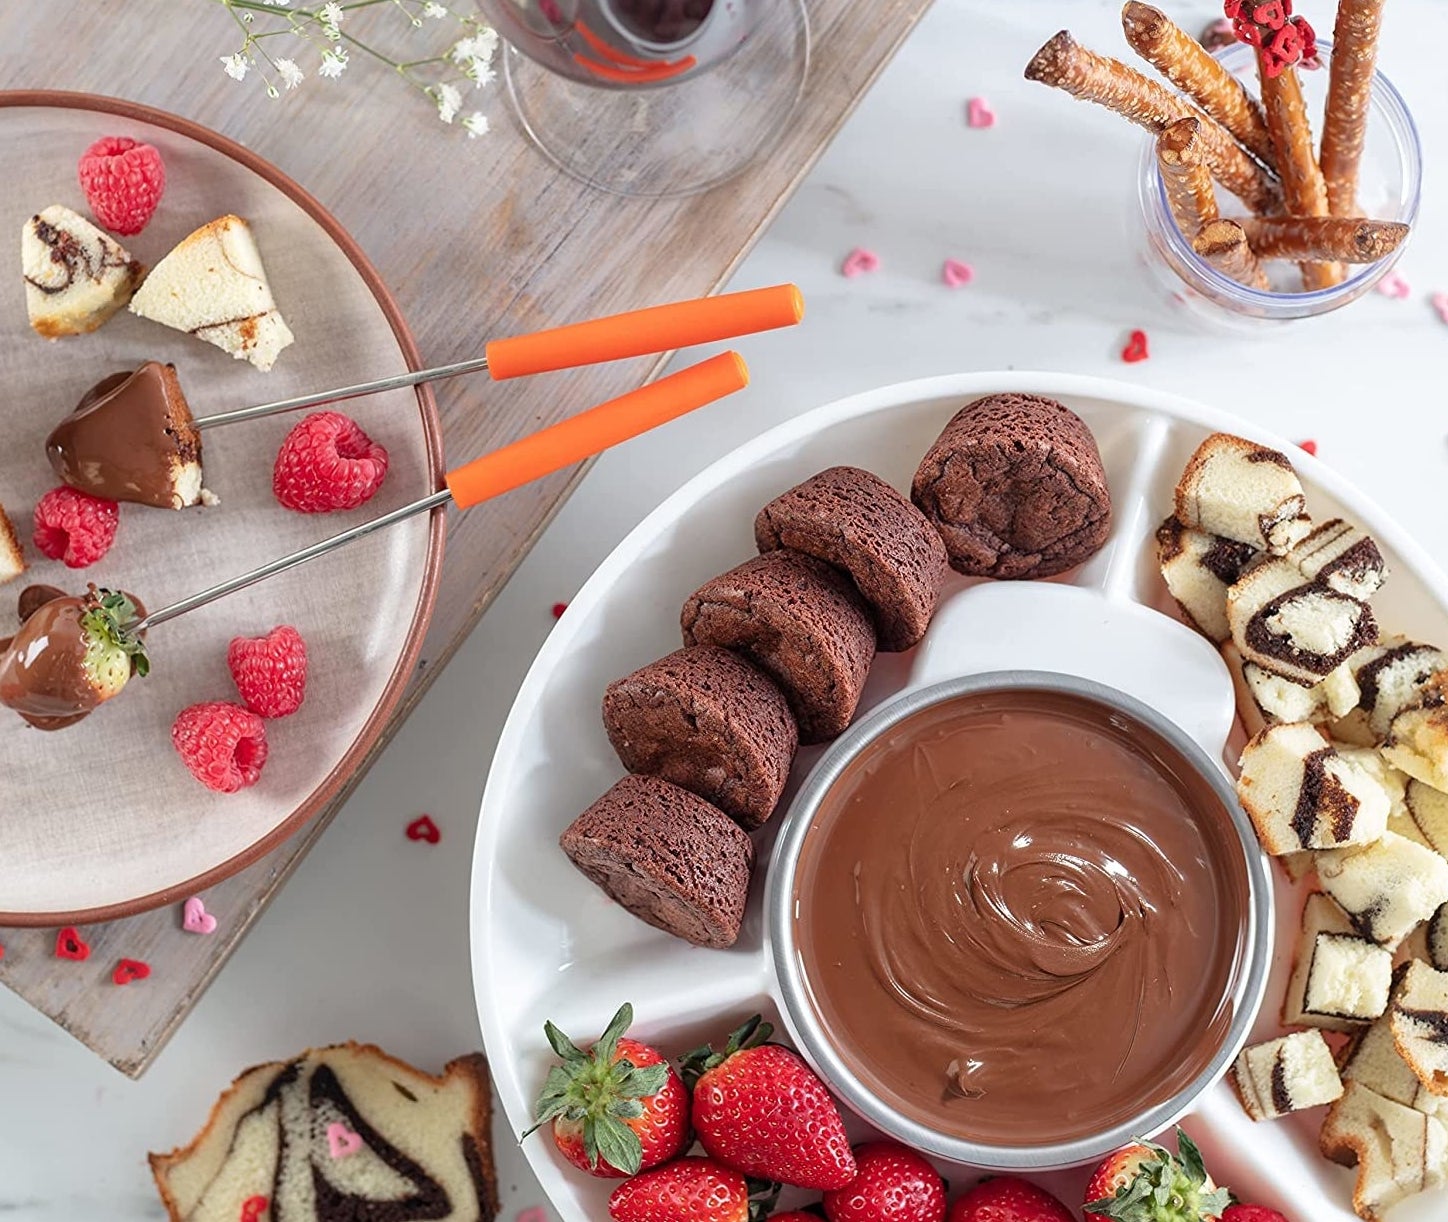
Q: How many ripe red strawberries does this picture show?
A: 8